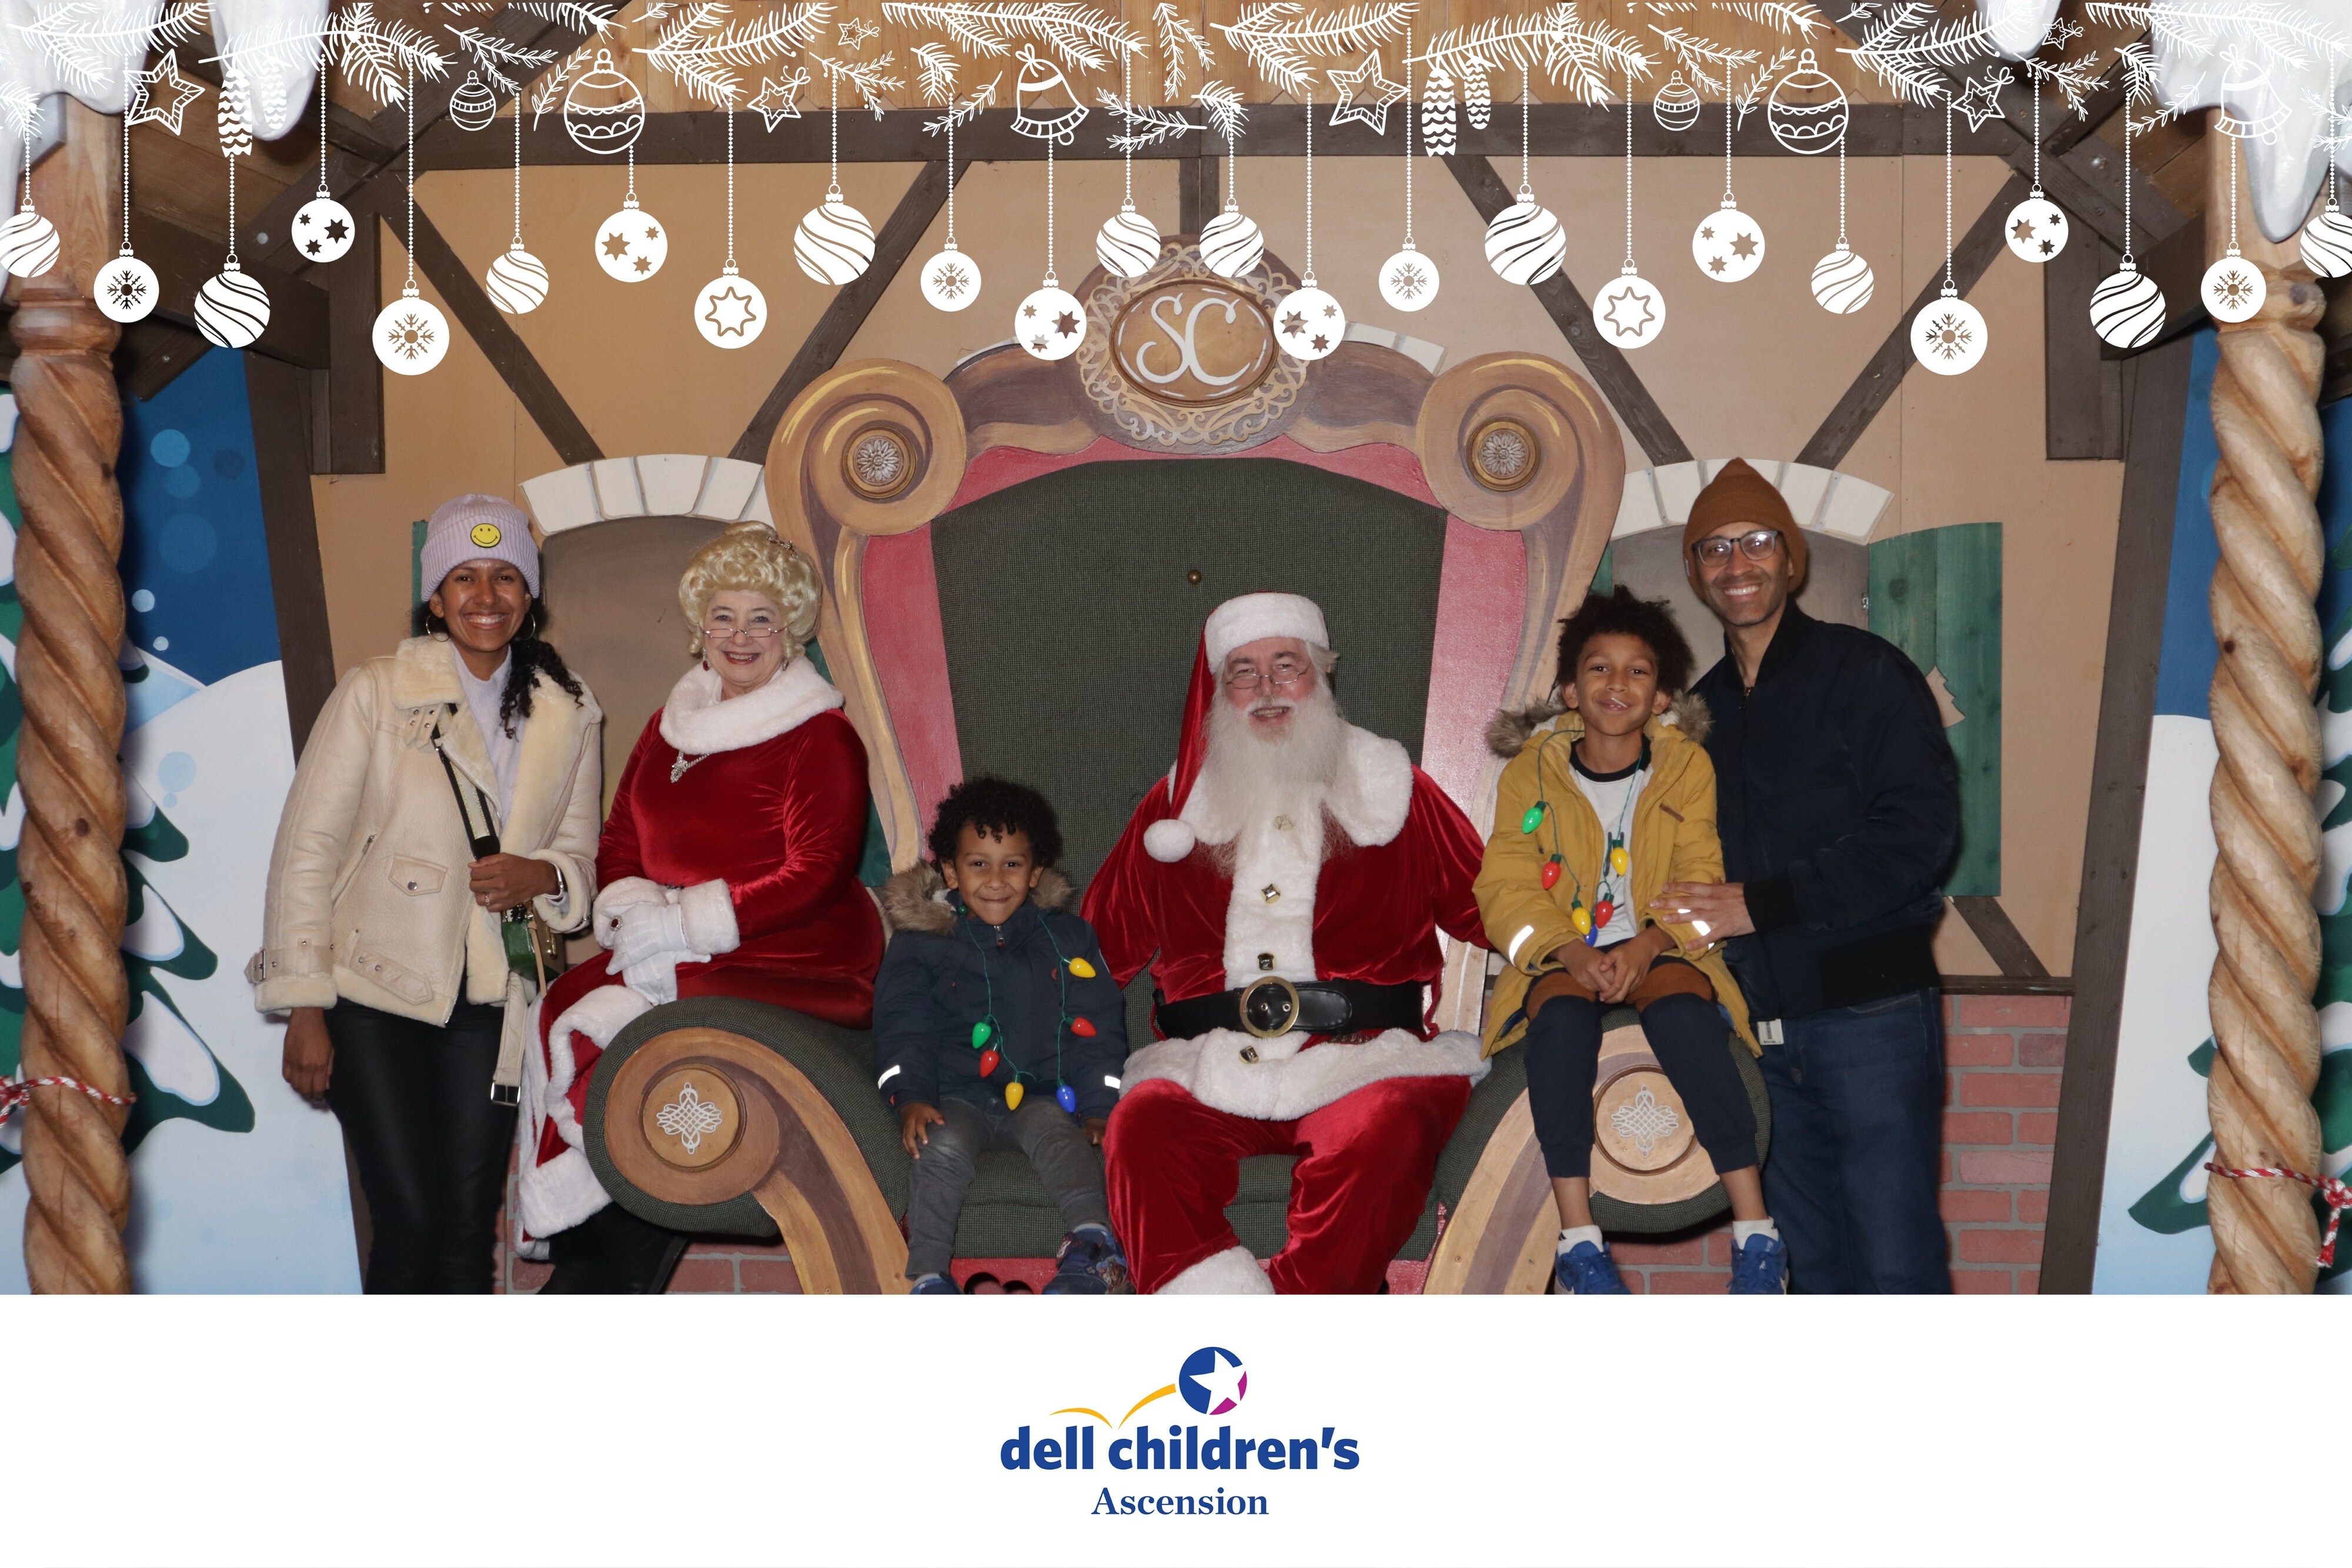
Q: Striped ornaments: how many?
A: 10